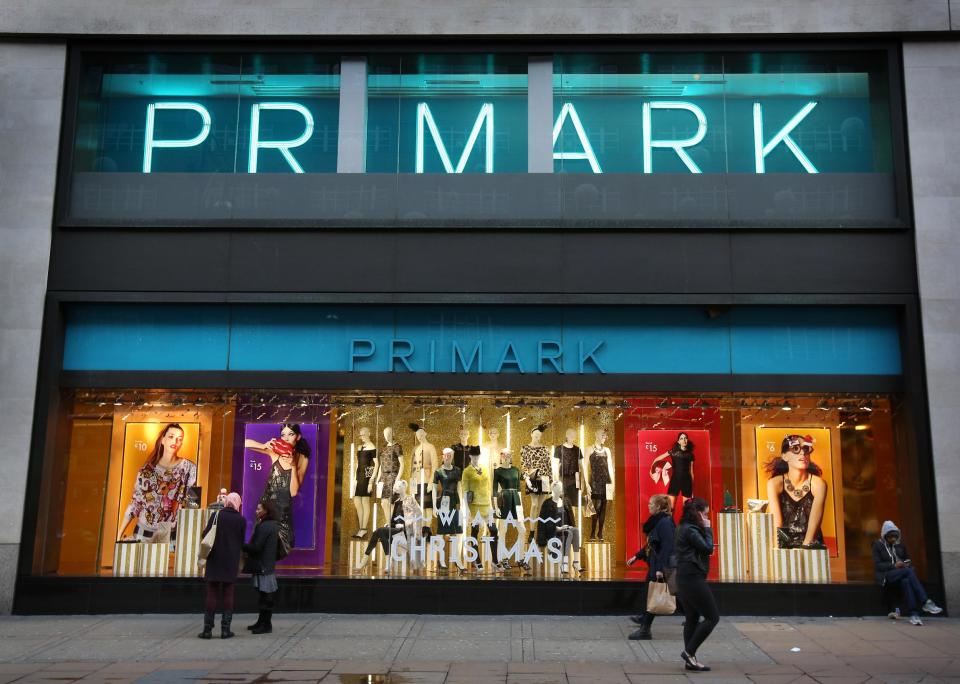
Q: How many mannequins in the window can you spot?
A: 13